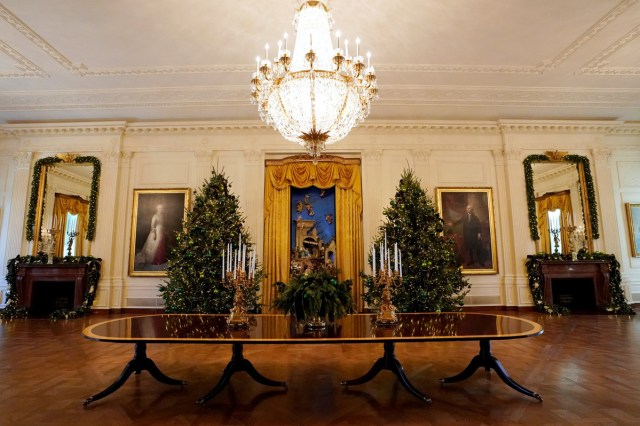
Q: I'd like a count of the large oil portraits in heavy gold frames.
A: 2